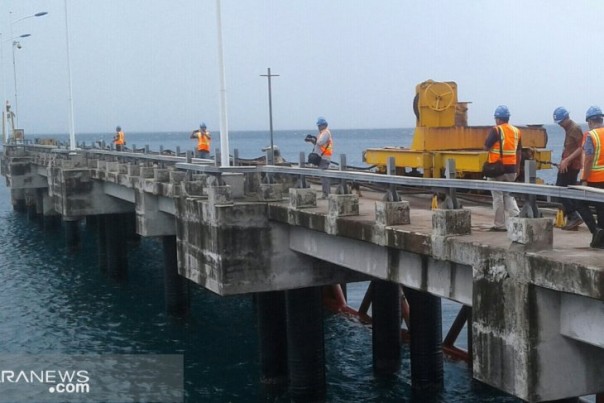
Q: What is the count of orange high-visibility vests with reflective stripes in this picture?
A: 5